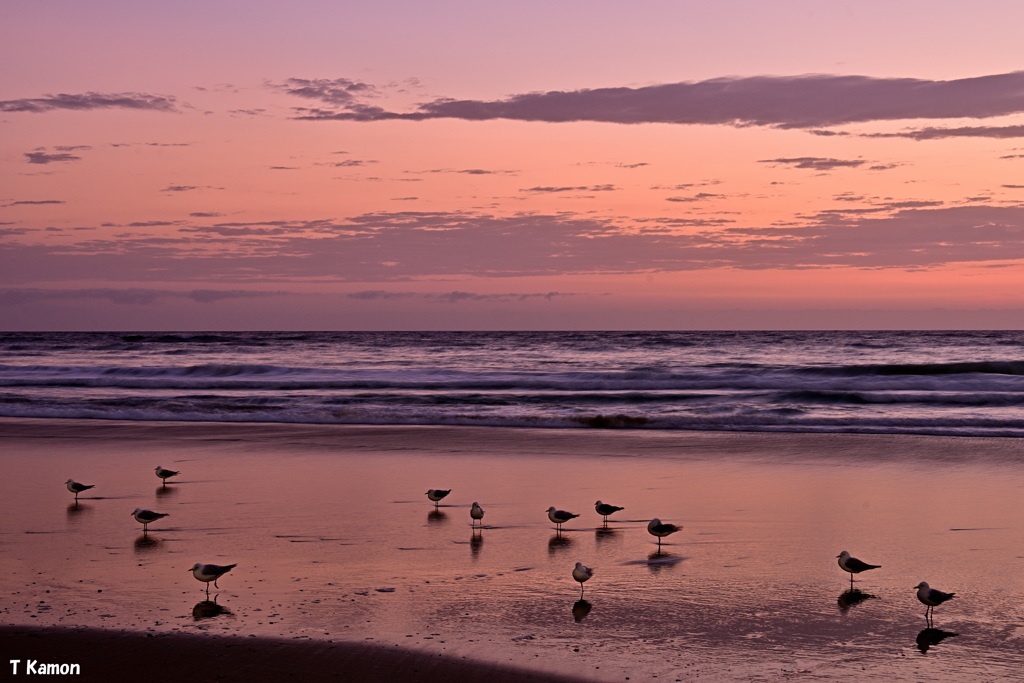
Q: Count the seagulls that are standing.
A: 12